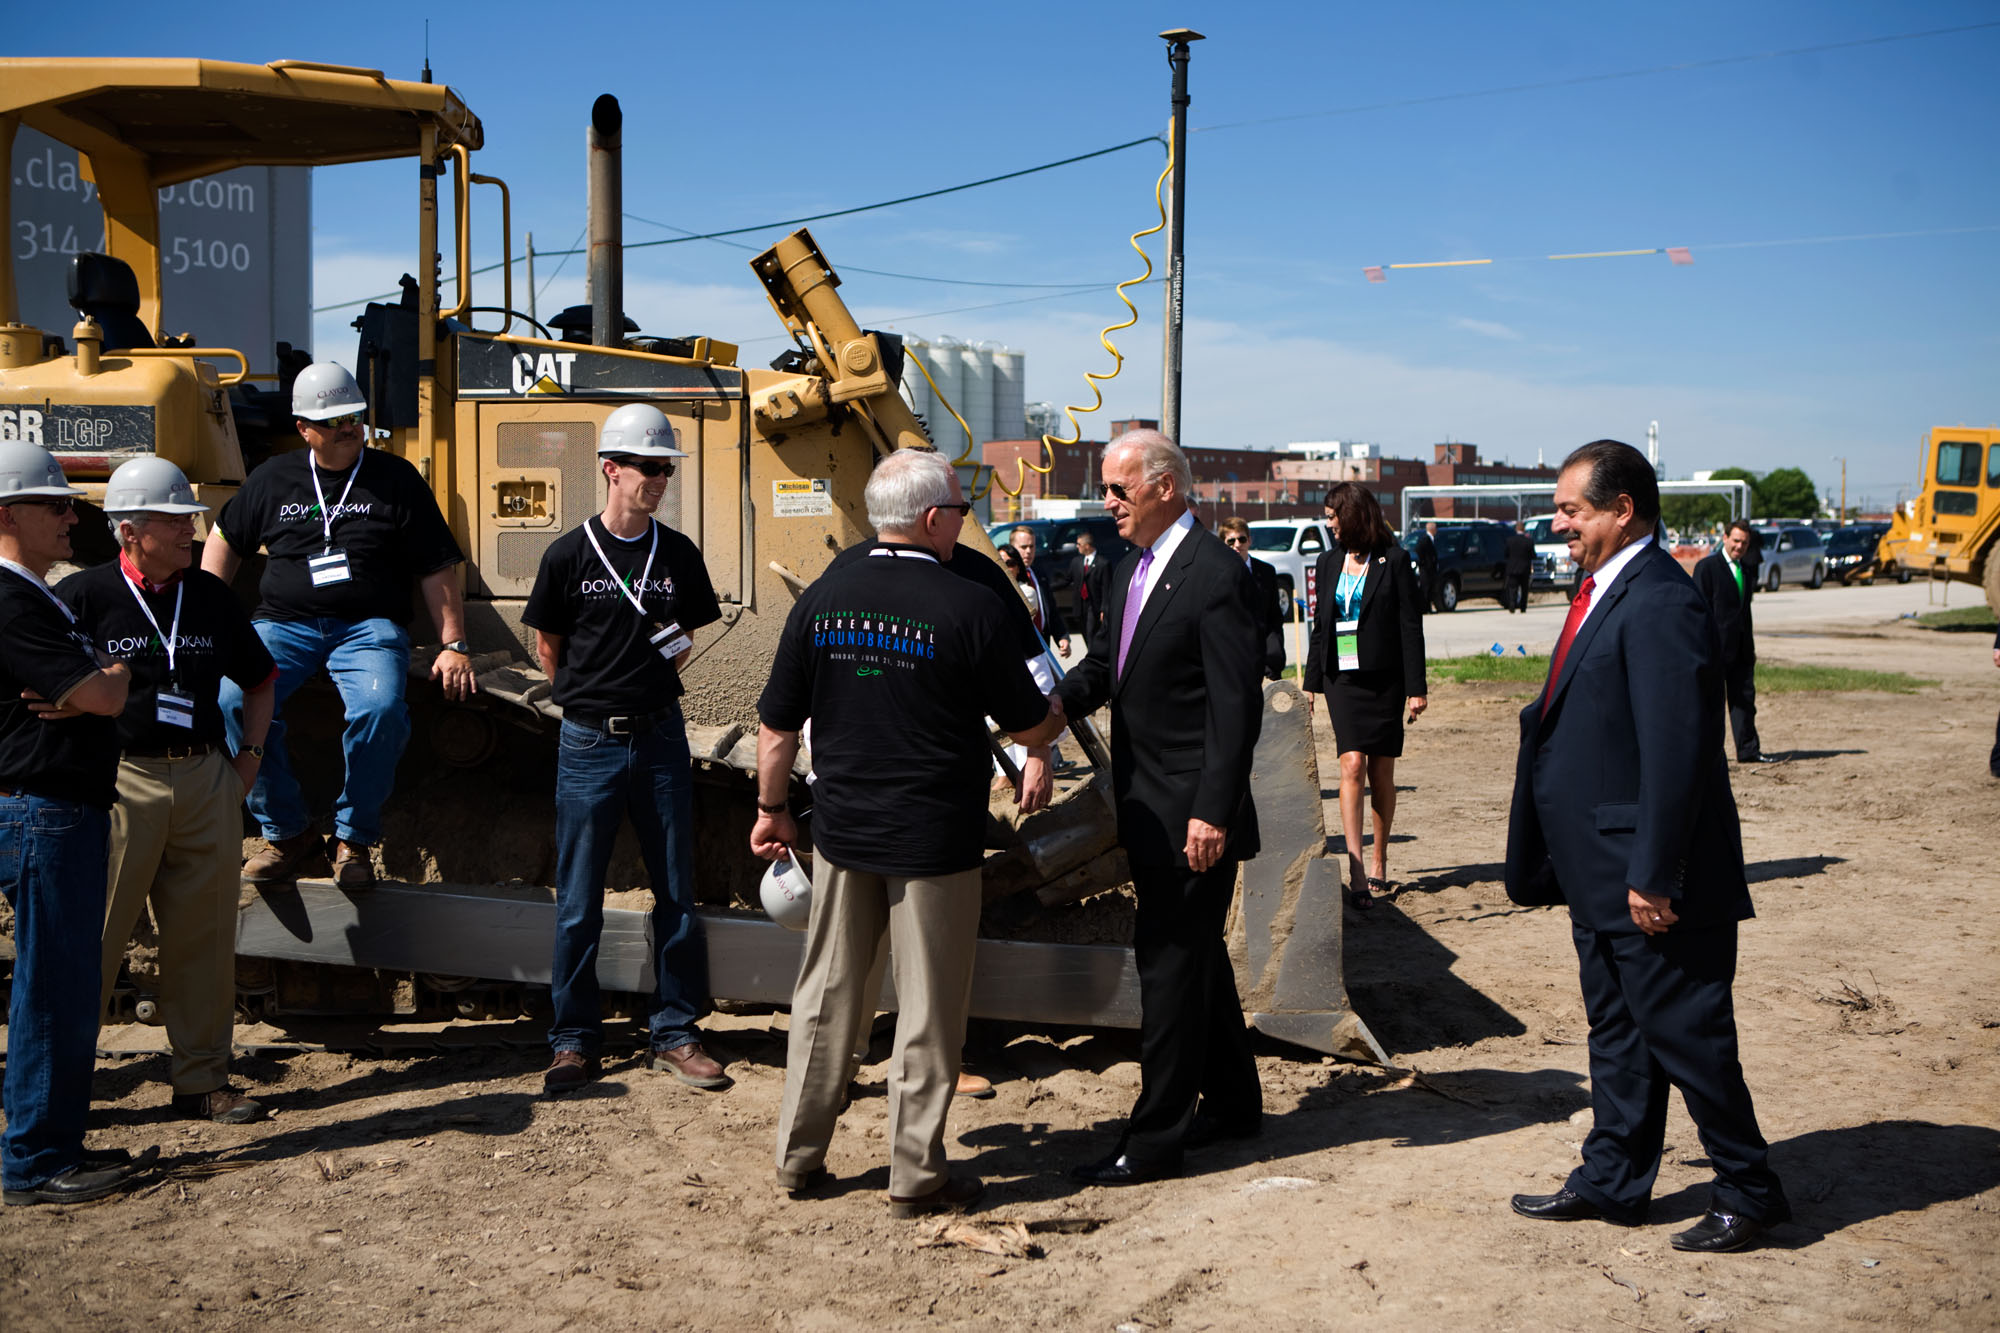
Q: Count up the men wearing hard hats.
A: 4